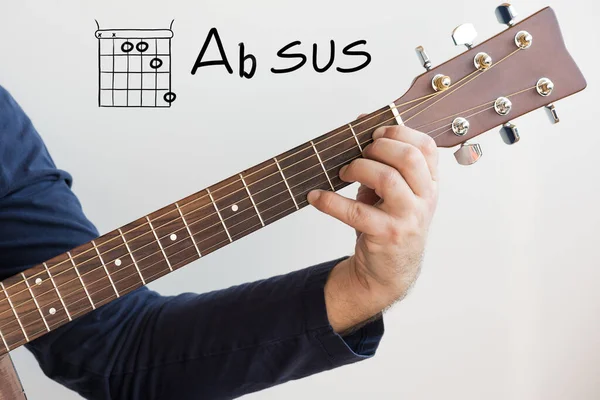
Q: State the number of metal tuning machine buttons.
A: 6